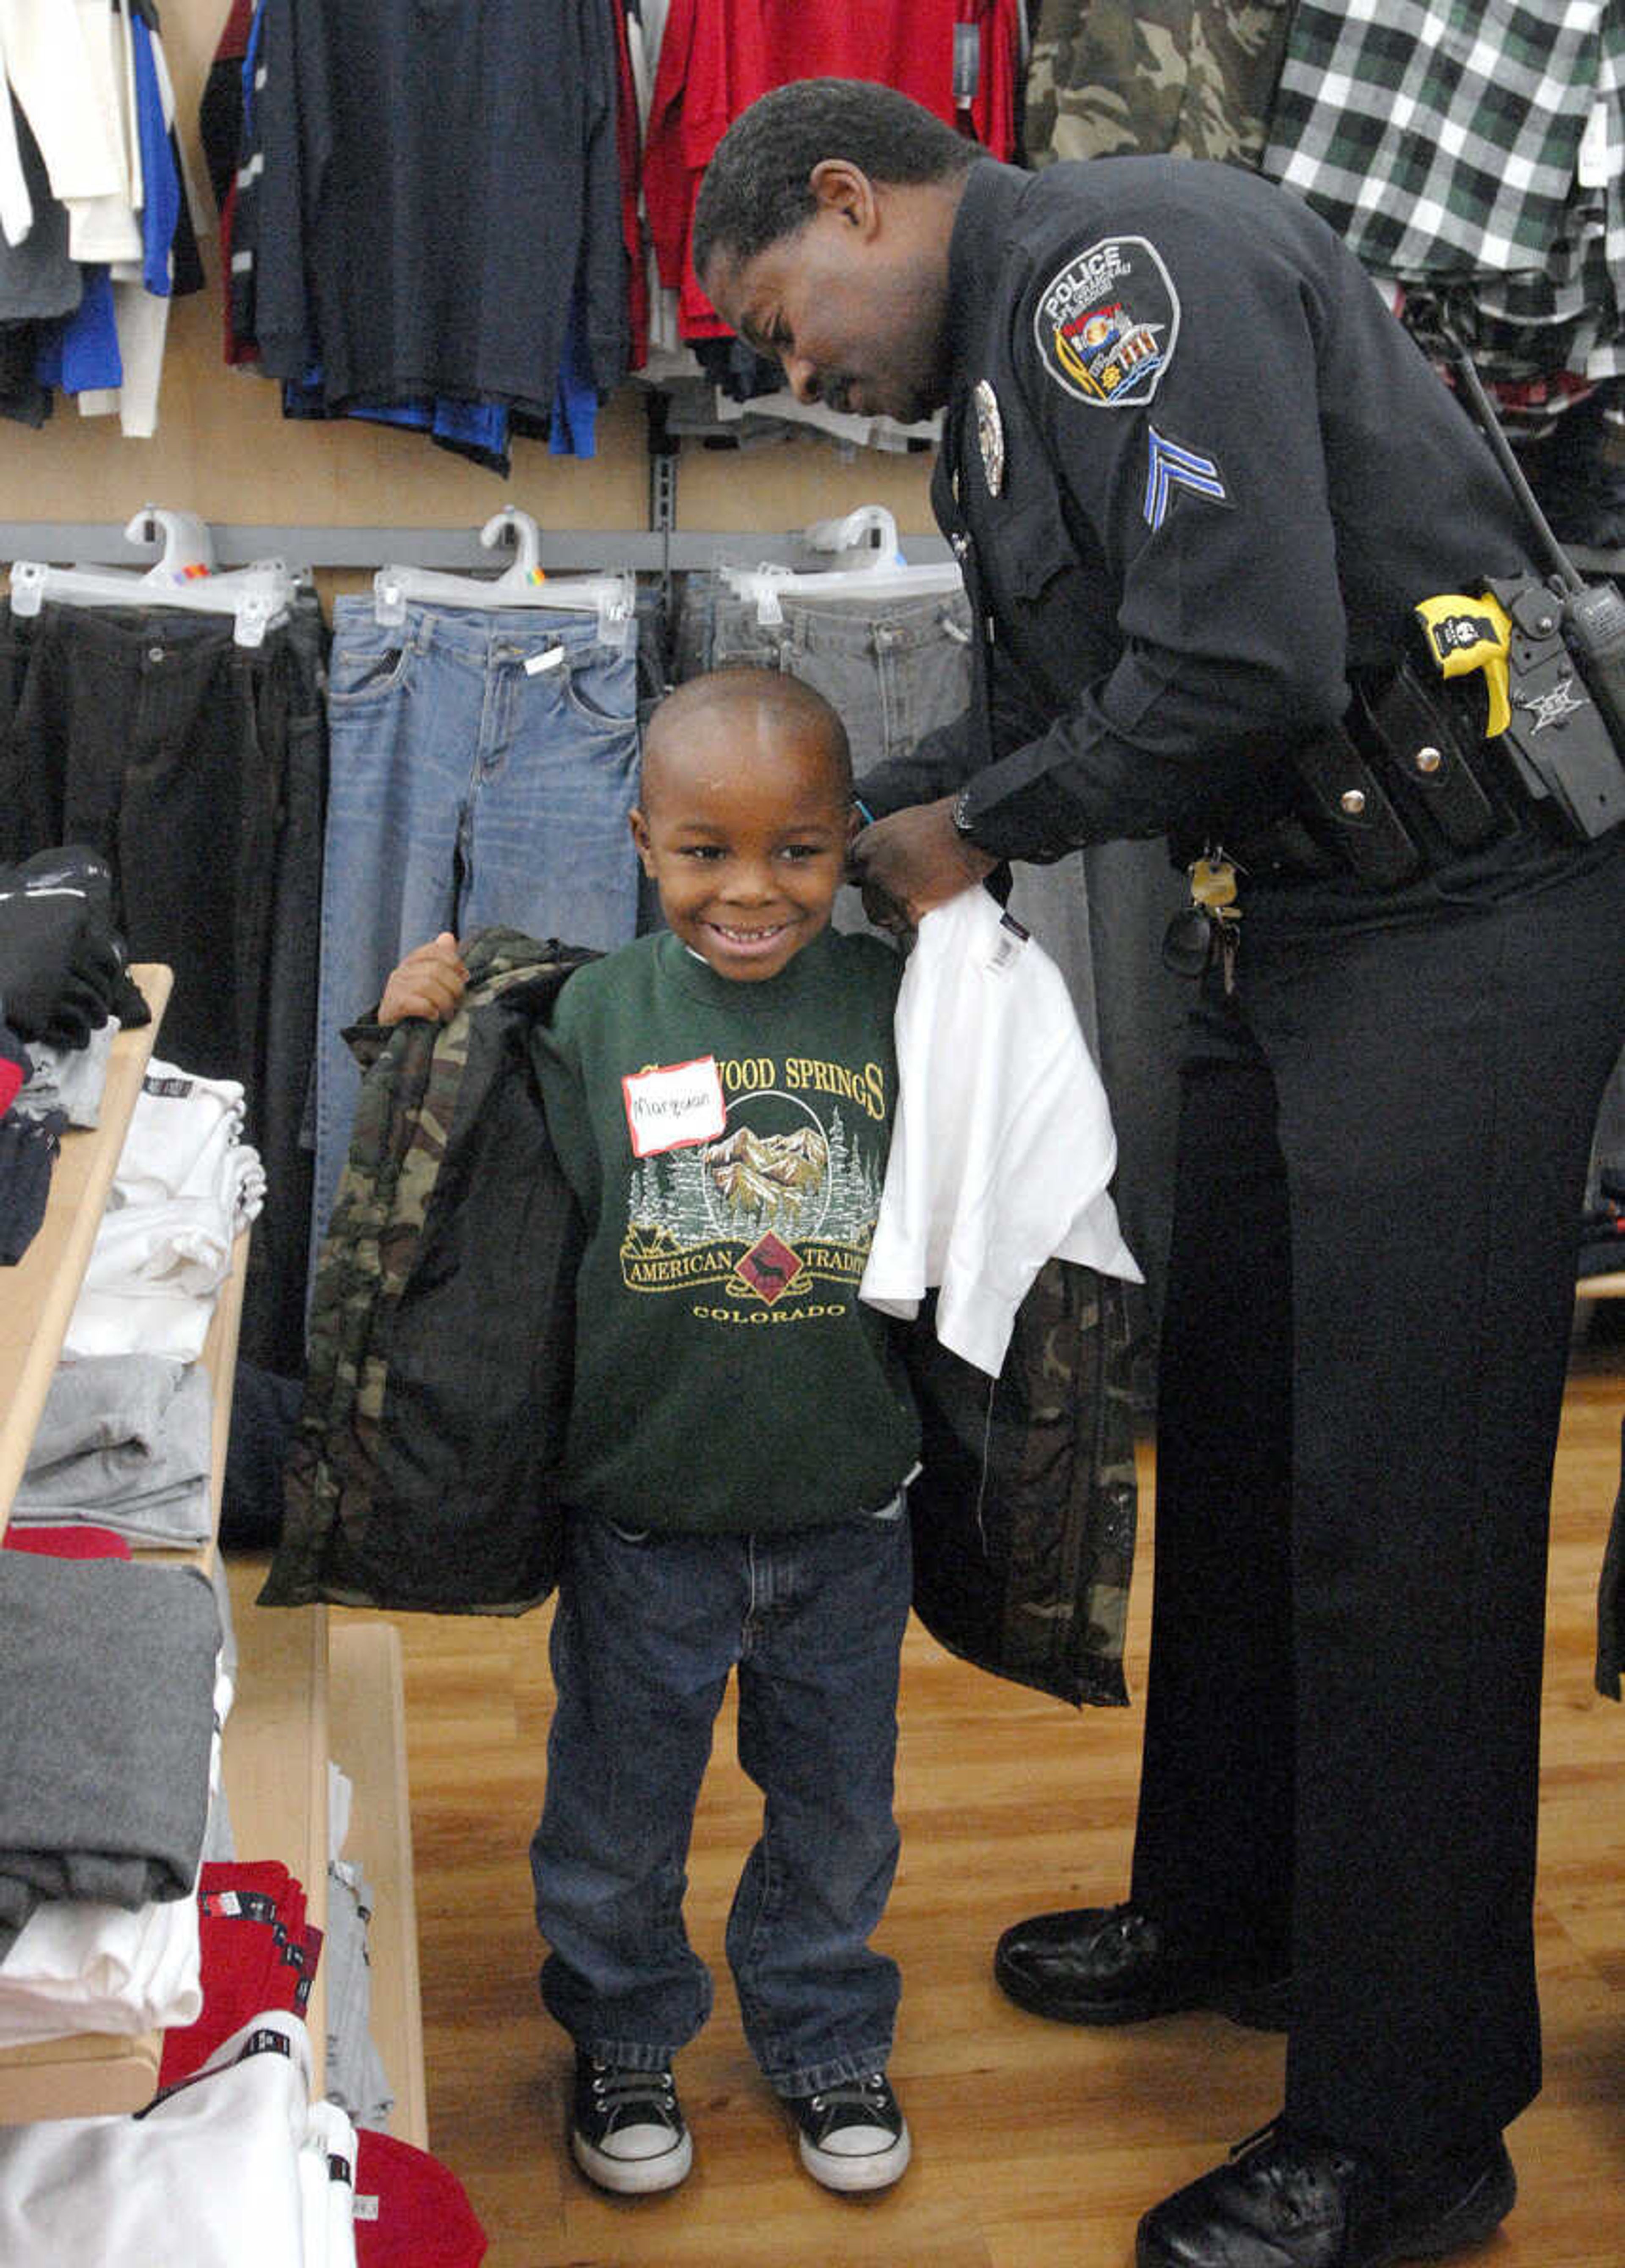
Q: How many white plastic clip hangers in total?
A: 3